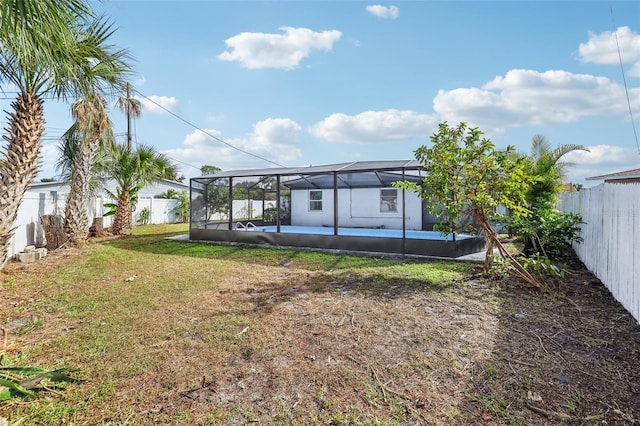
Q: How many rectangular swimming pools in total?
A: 1